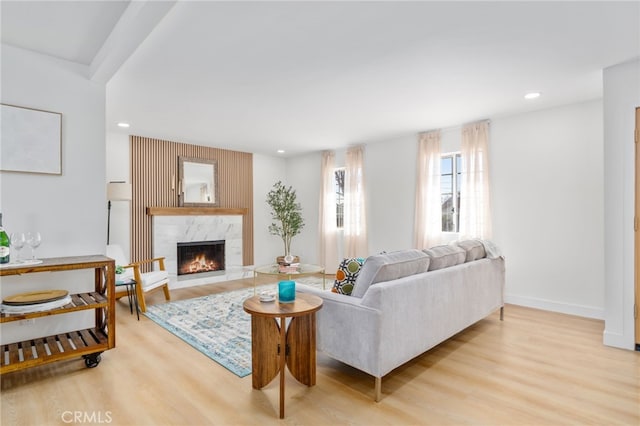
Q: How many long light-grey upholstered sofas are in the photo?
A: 1